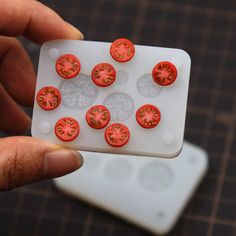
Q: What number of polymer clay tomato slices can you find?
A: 9